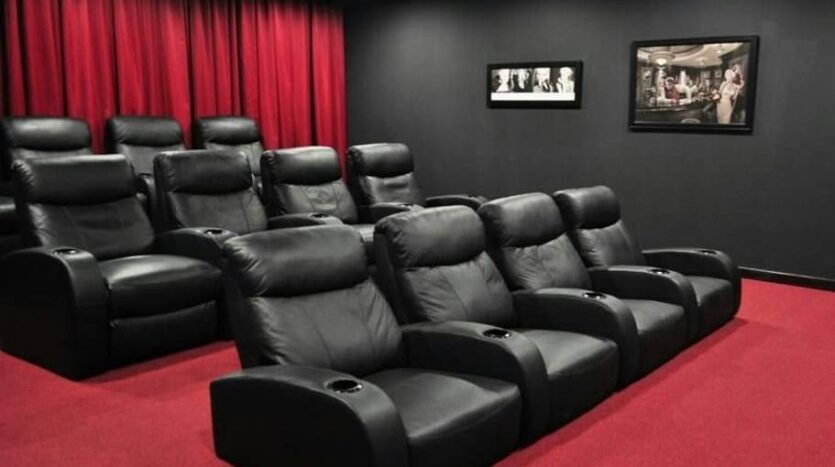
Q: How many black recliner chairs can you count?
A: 11